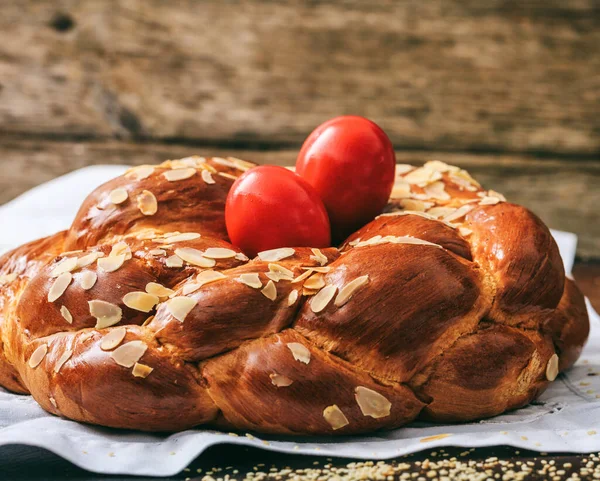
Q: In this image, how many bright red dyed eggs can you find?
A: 2